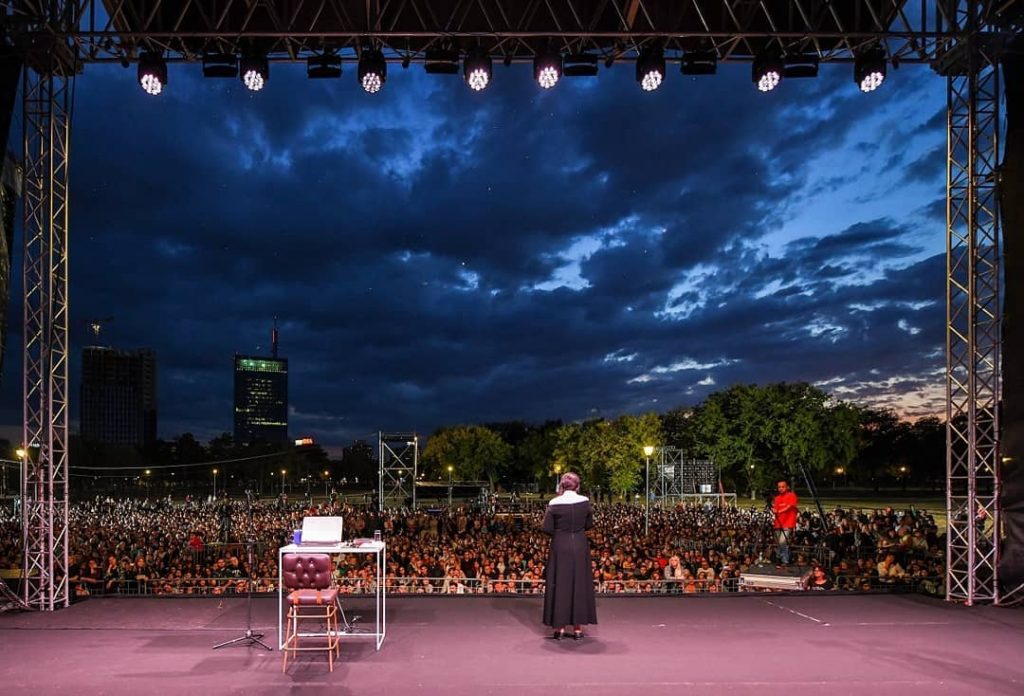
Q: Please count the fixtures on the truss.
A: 14